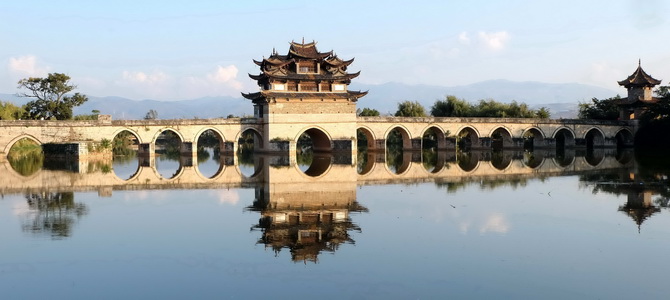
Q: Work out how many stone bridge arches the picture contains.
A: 15